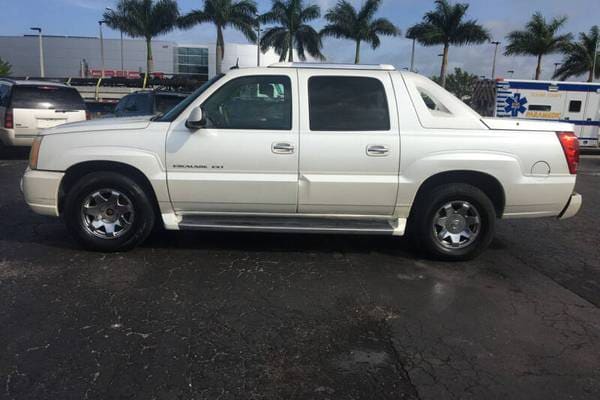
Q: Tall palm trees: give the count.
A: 7